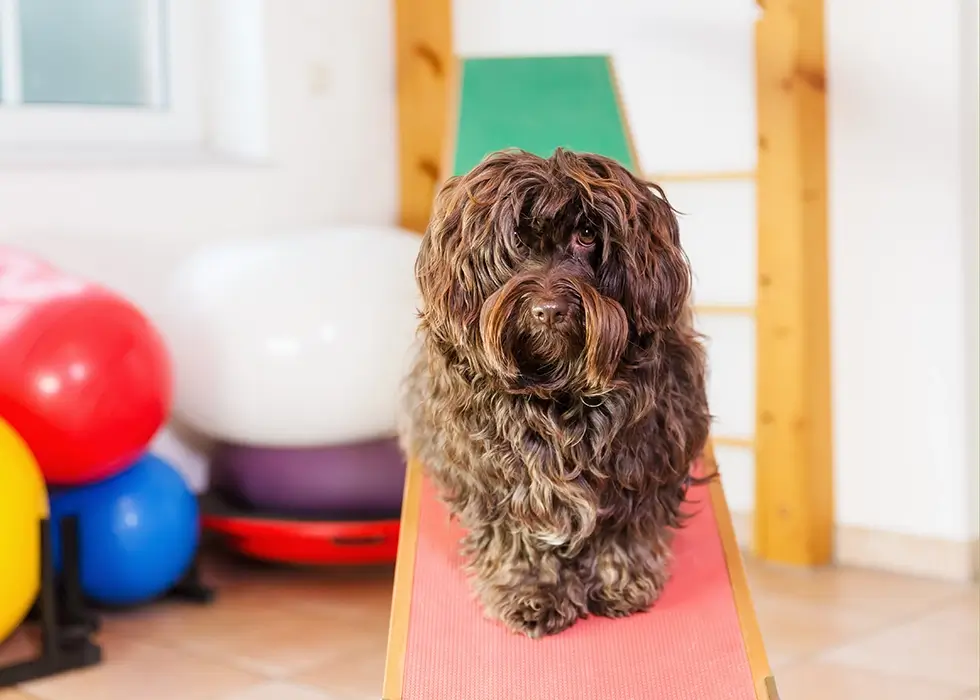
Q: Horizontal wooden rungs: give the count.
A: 3